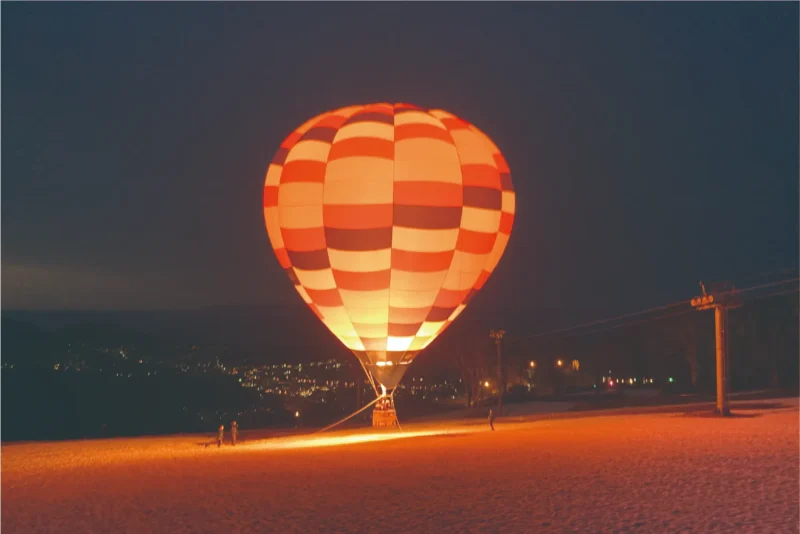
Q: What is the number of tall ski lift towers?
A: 2